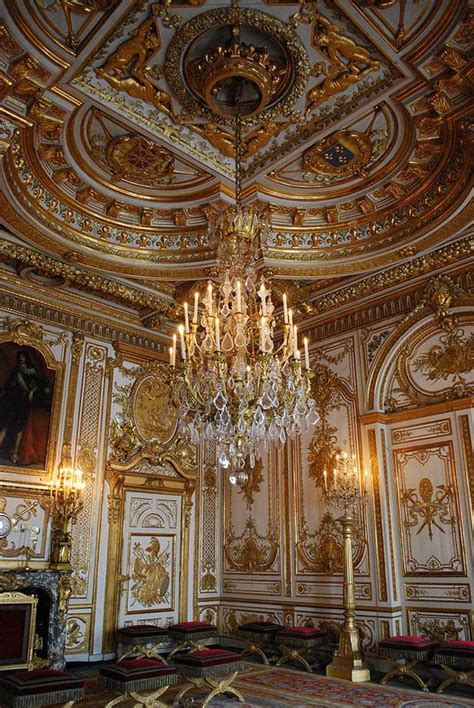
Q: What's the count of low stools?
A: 9